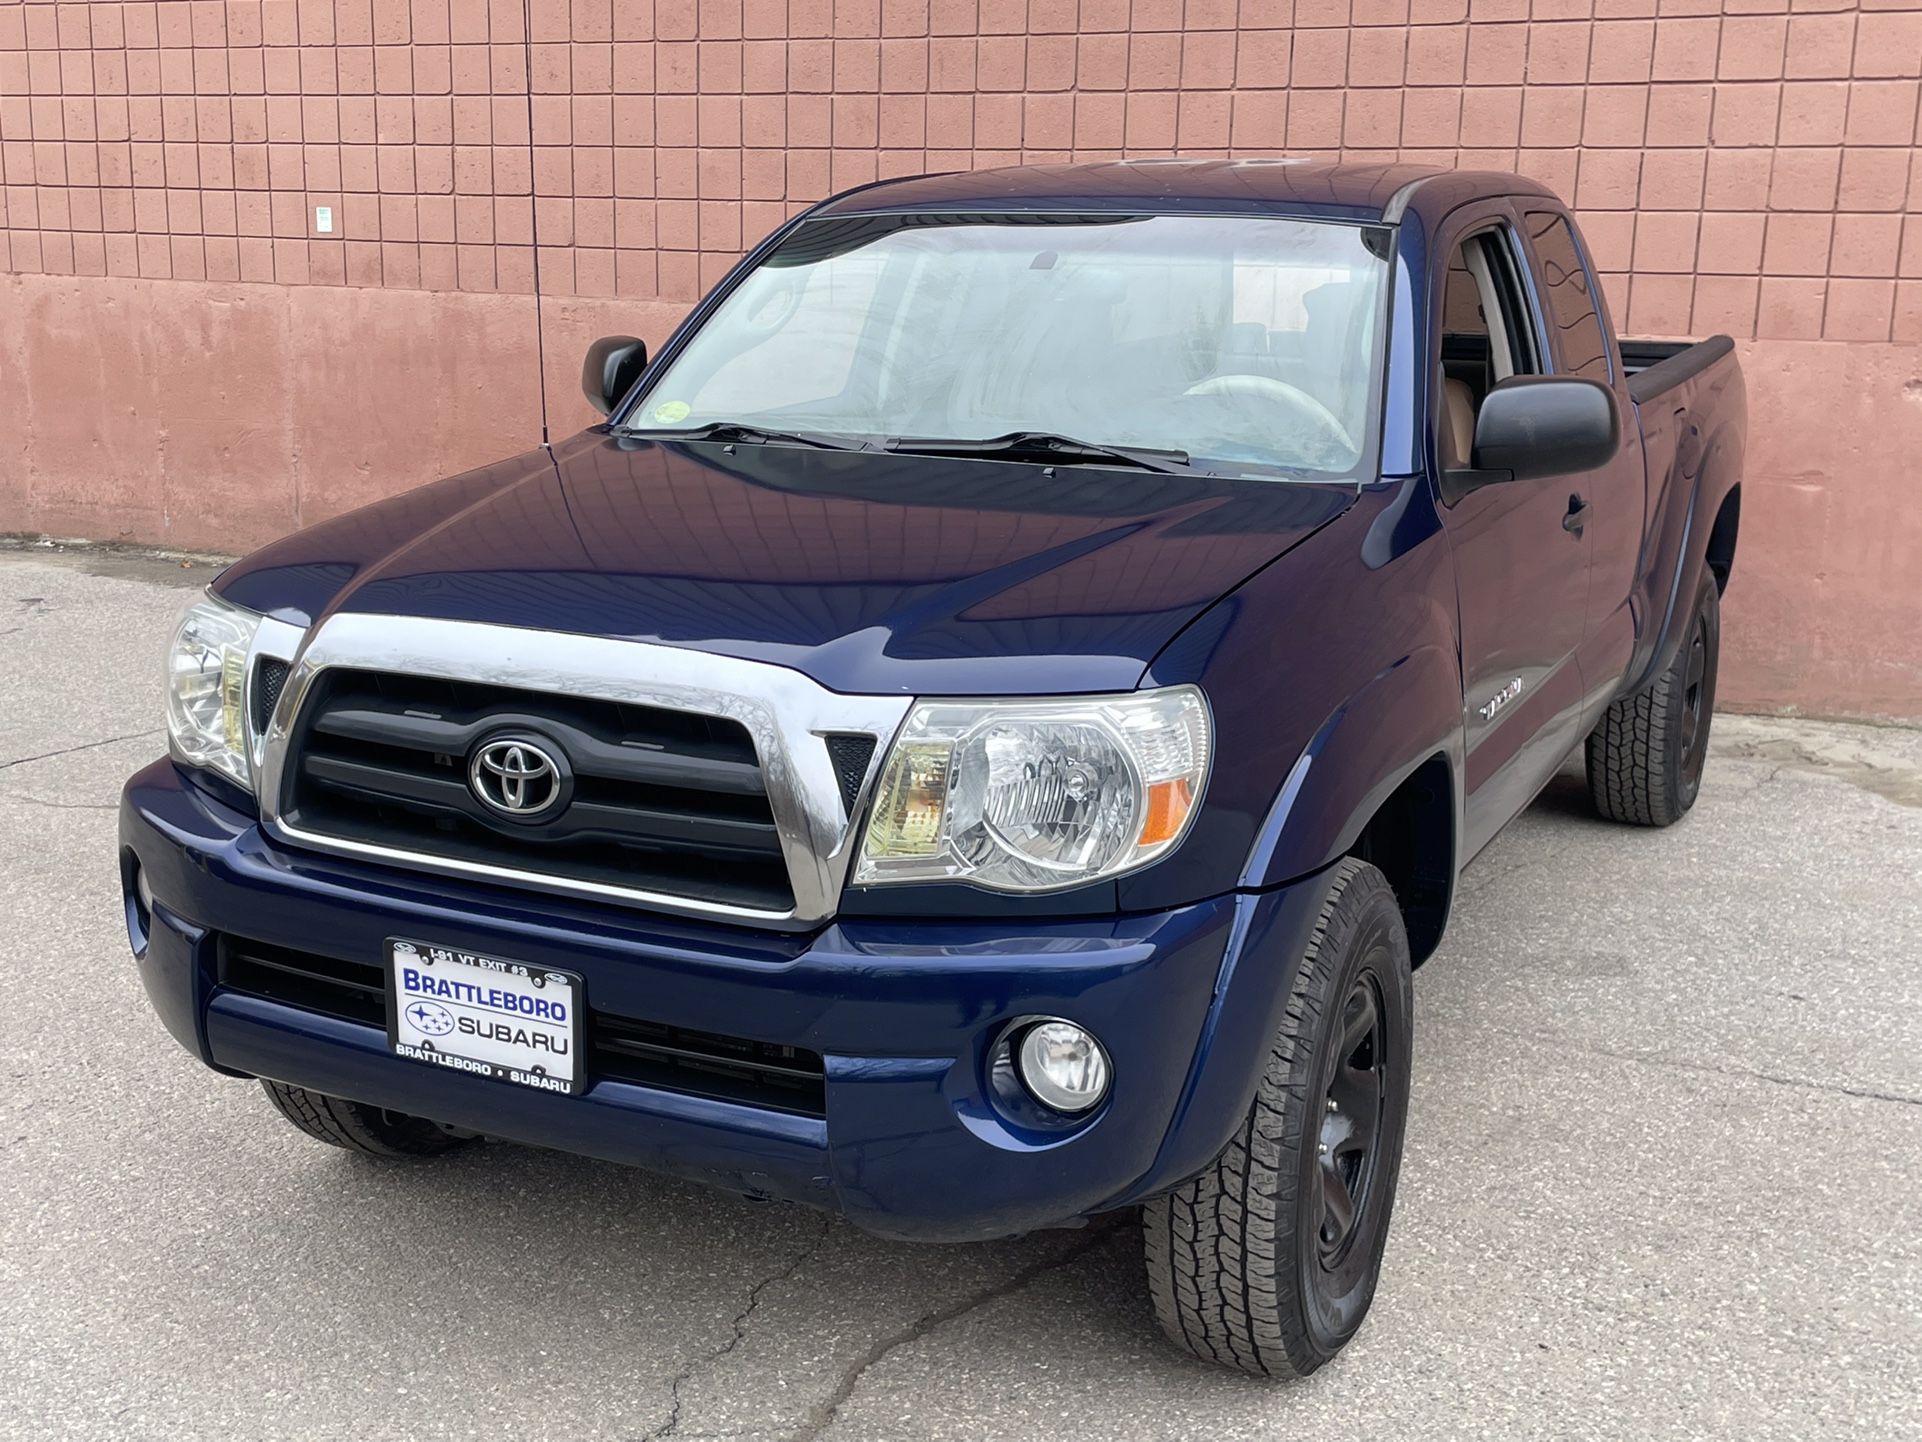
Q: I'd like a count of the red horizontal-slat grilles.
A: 0